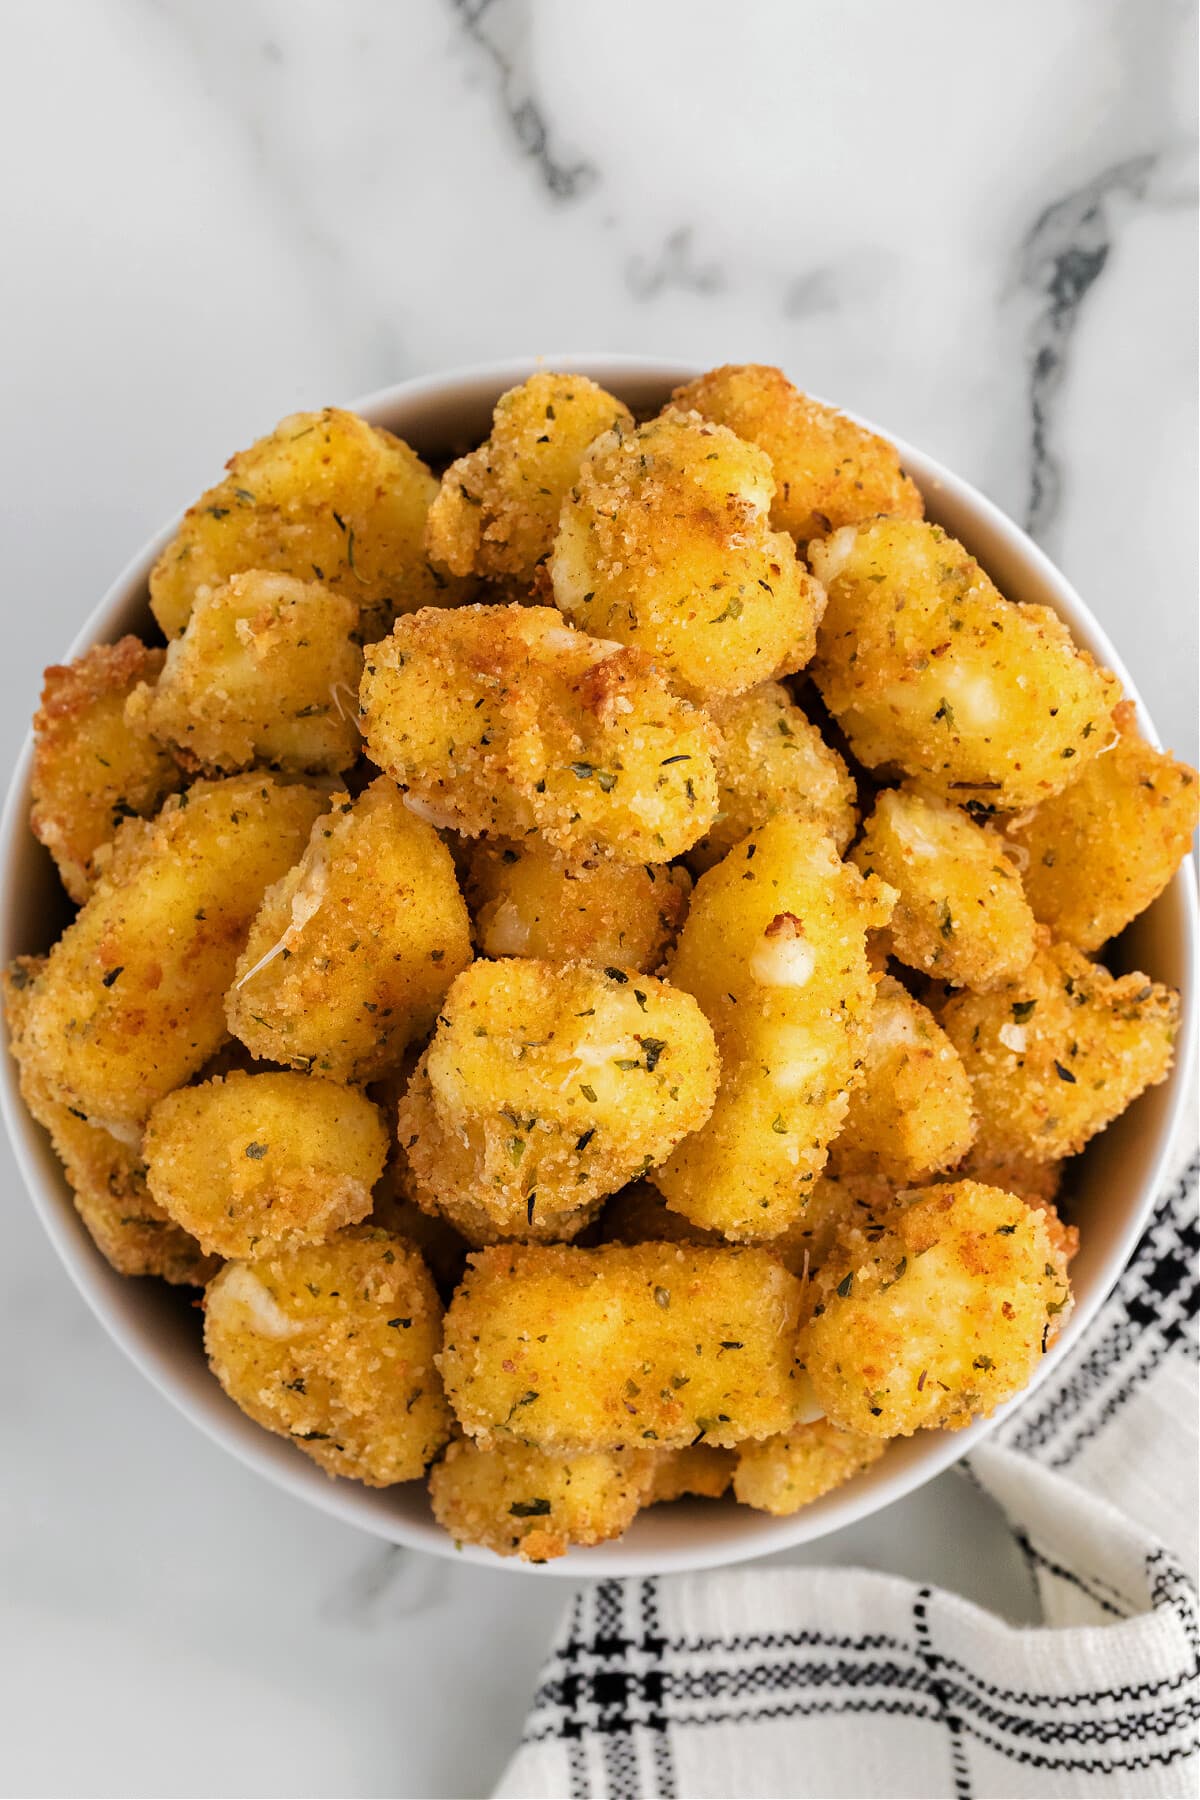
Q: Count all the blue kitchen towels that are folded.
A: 0